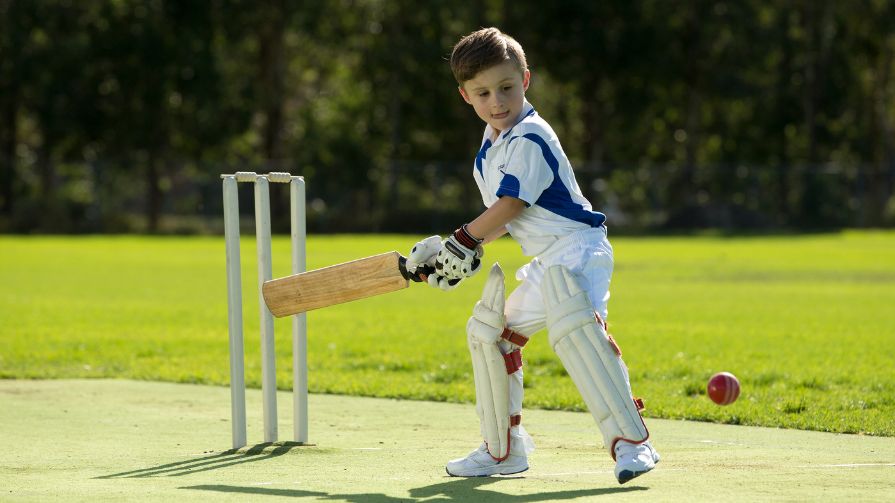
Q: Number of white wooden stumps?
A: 3